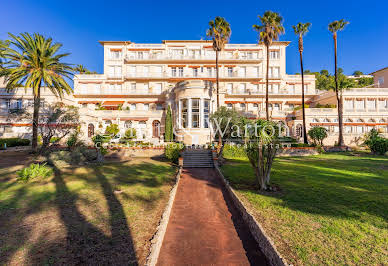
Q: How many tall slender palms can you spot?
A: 4